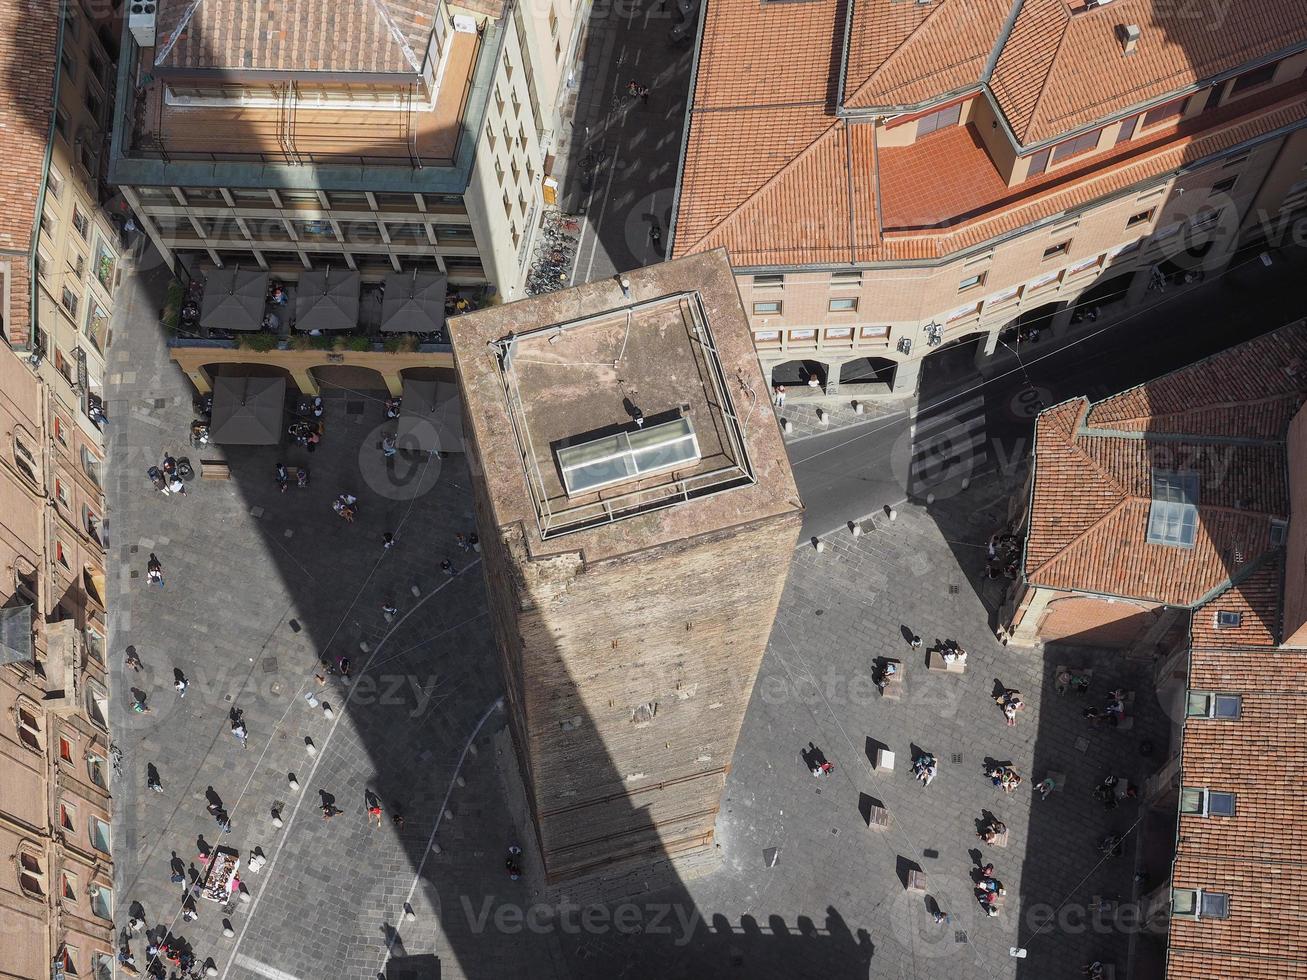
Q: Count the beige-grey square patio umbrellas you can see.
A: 5